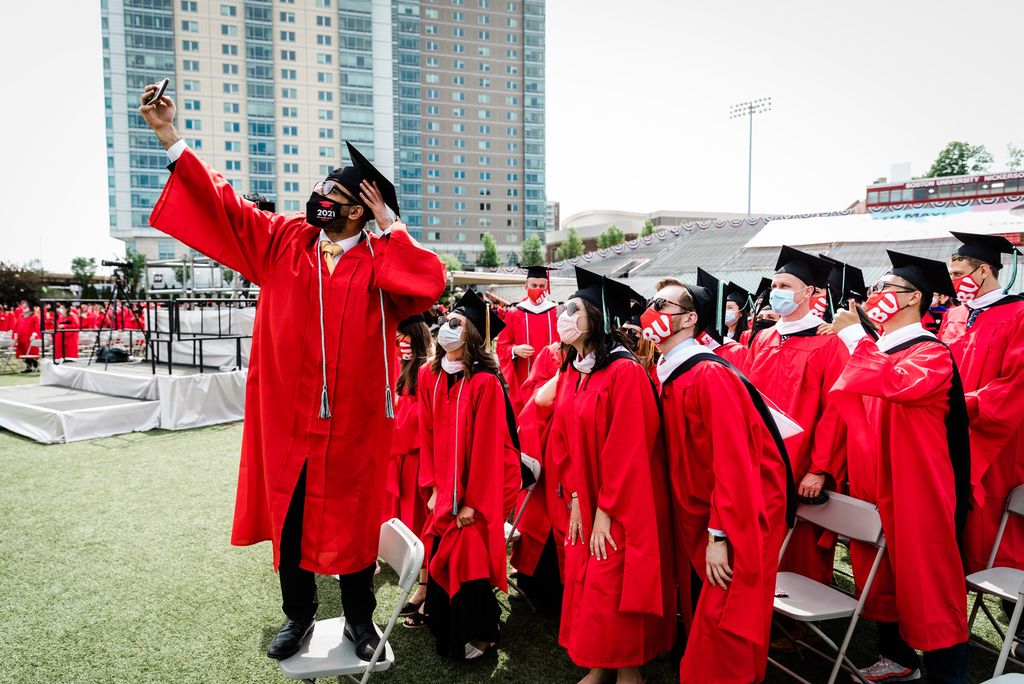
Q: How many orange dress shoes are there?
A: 0